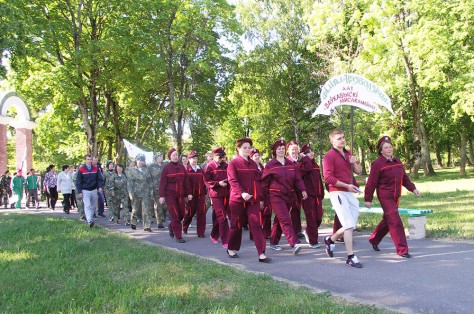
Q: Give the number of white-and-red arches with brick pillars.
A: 1